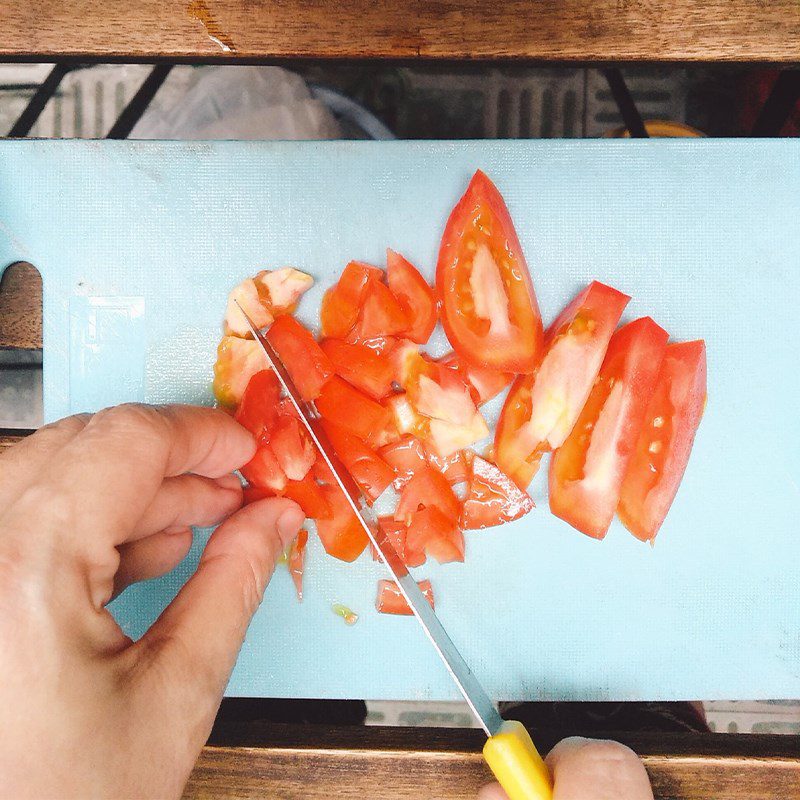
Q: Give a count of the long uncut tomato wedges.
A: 4